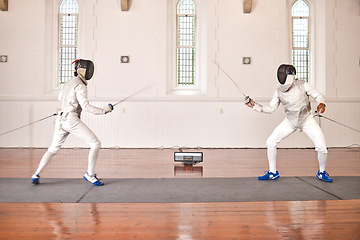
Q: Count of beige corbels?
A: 3